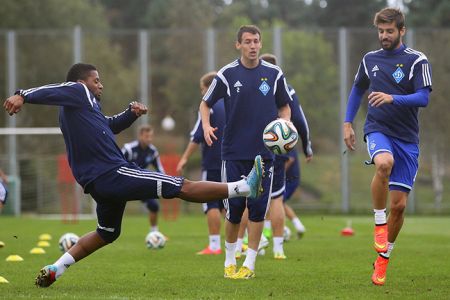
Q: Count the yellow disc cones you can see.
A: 5